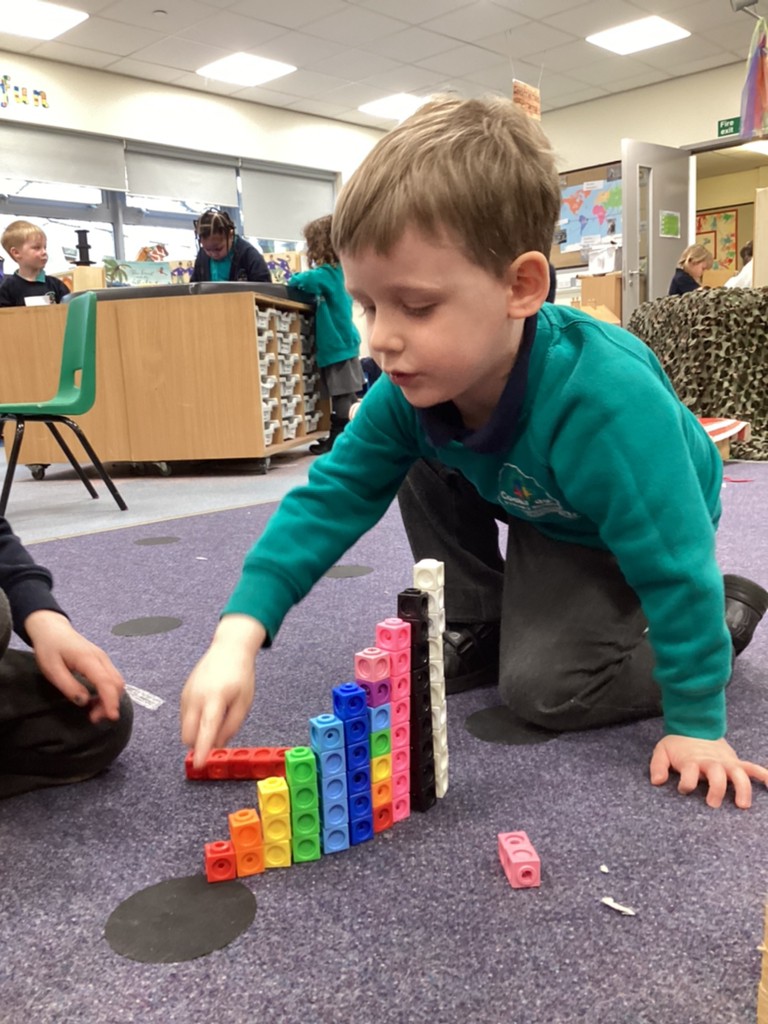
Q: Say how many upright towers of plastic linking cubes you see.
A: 10